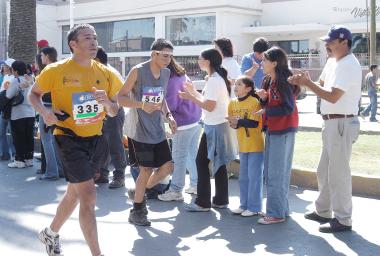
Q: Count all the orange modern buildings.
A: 0